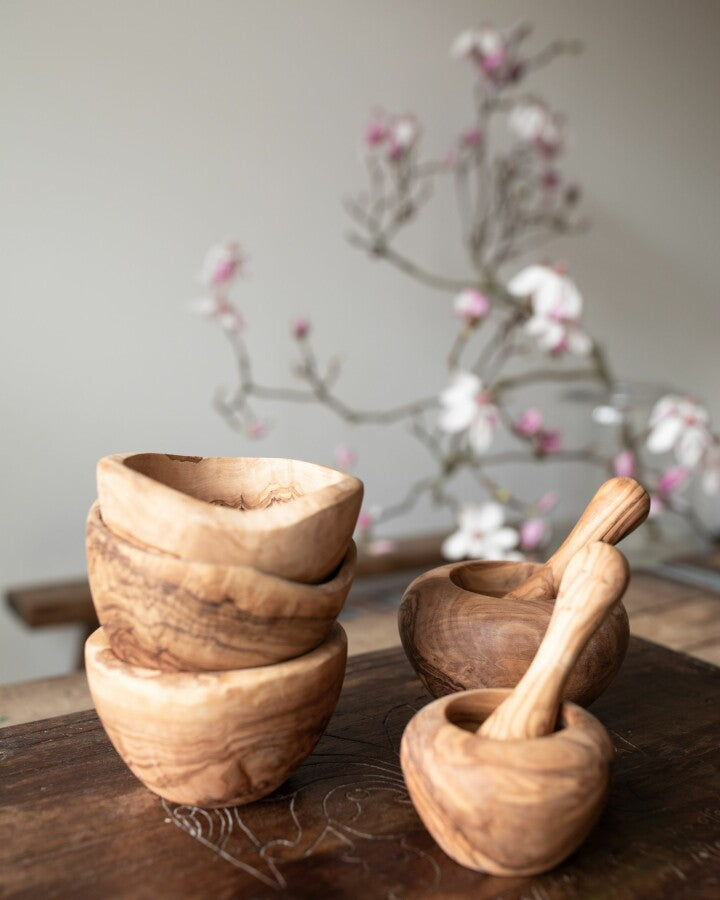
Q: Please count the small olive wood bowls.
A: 3